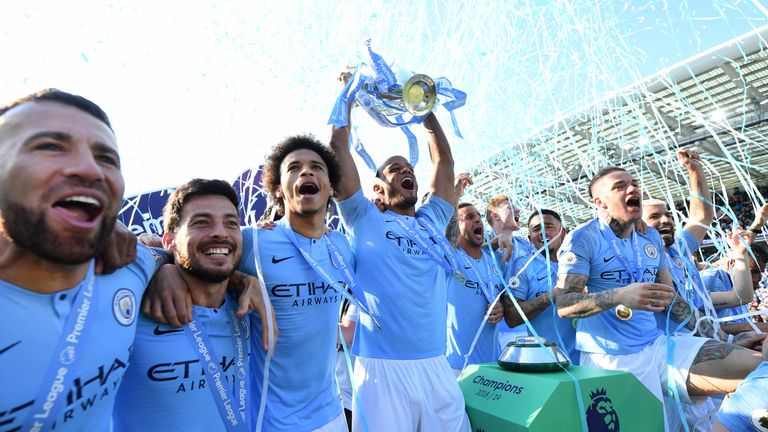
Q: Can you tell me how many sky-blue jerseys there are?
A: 11